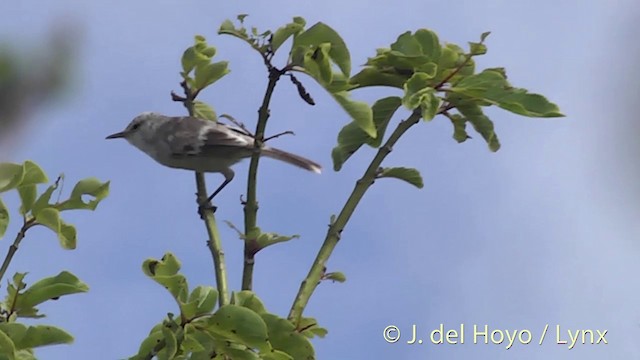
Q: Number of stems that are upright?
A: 3